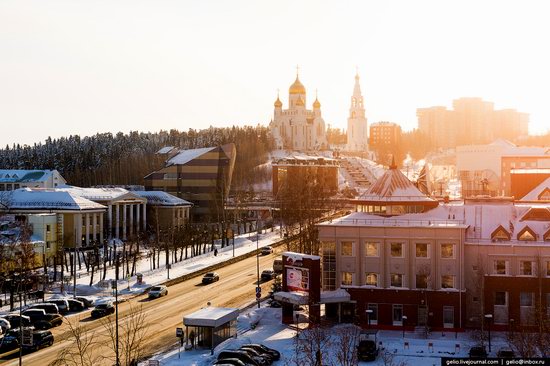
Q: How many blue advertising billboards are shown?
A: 0